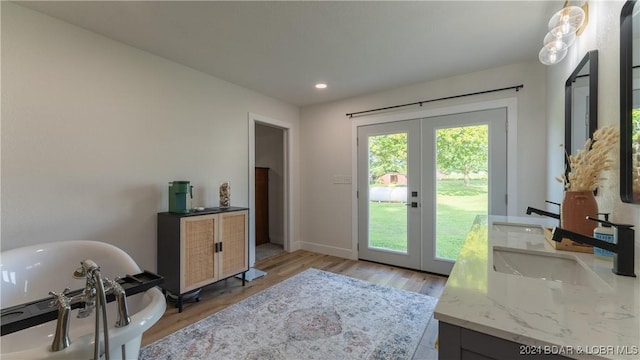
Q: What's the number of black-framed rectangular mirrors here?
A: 2